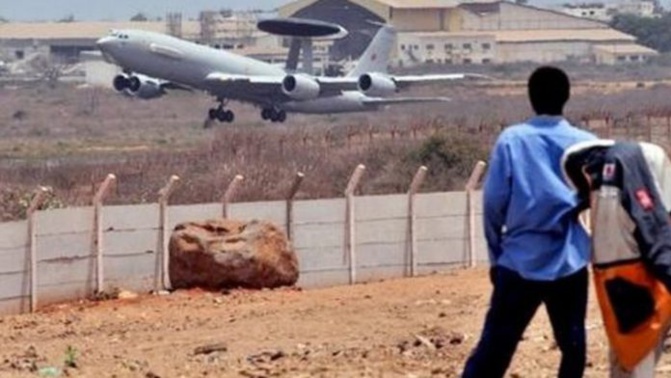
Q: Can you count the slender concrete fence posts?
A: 8